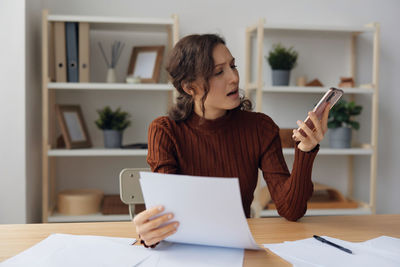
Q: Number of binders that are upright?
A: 3